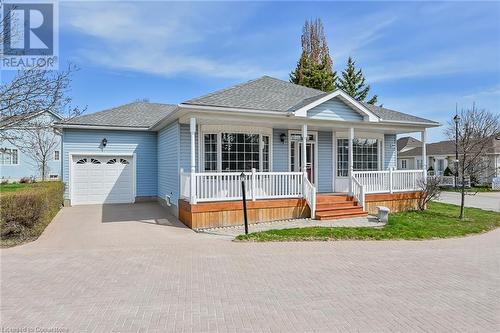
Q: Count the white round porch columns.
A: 4